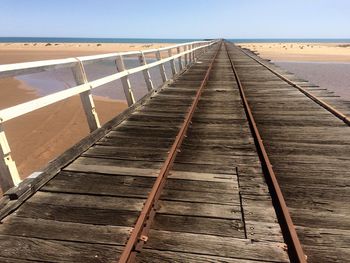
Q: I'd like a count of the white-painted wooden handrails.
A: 2